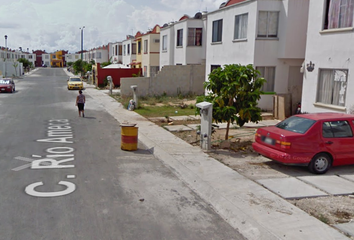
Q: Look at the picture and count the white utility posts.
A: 3